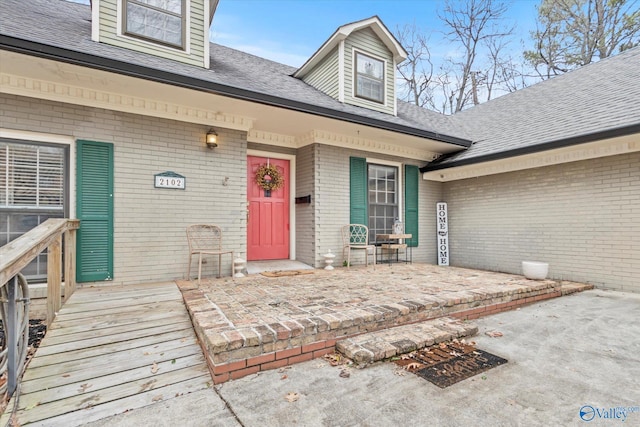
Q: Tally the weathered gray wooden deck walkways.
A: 1